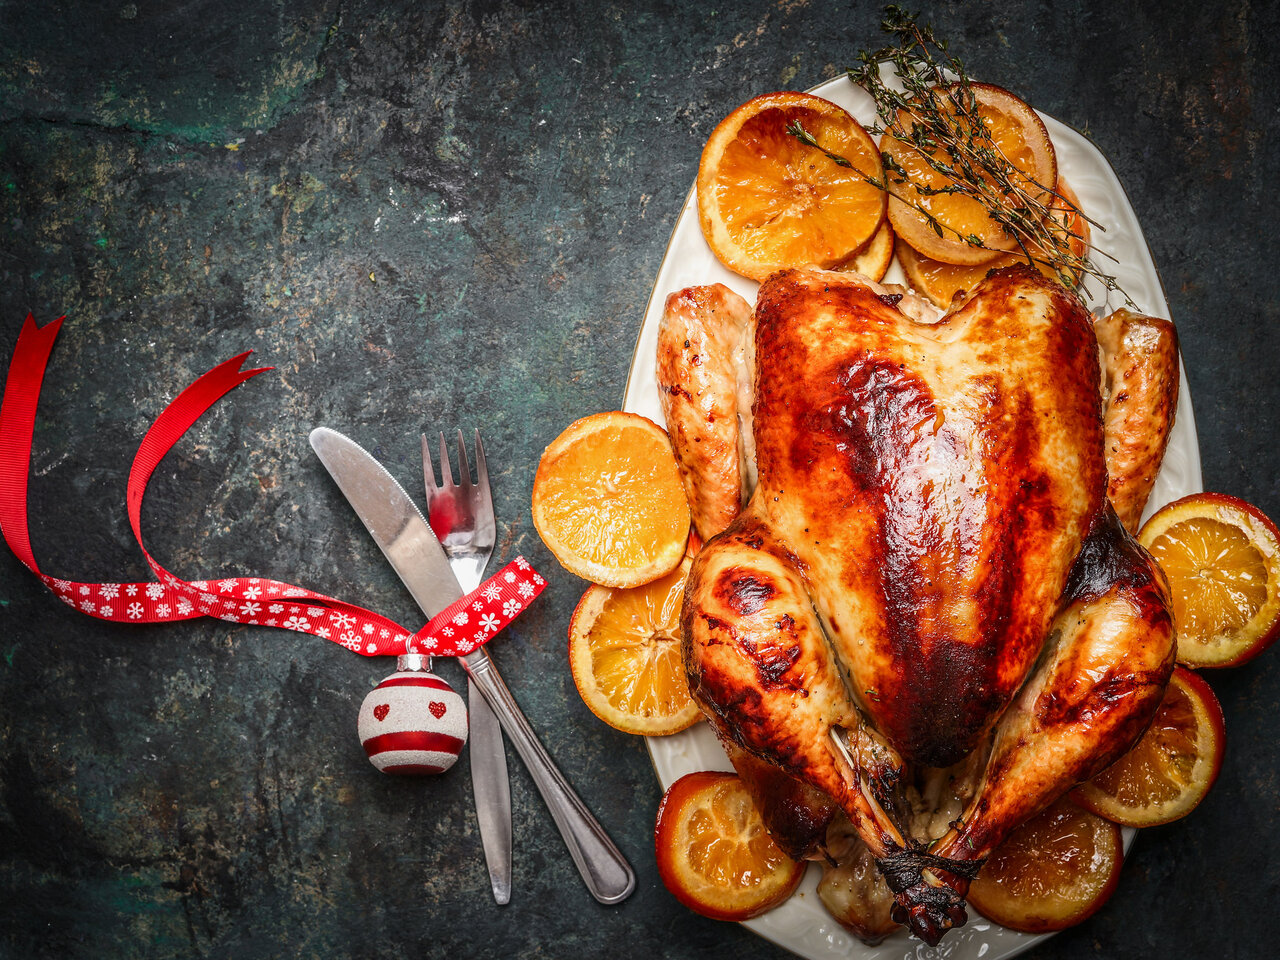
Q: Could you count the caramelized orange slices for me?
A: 10